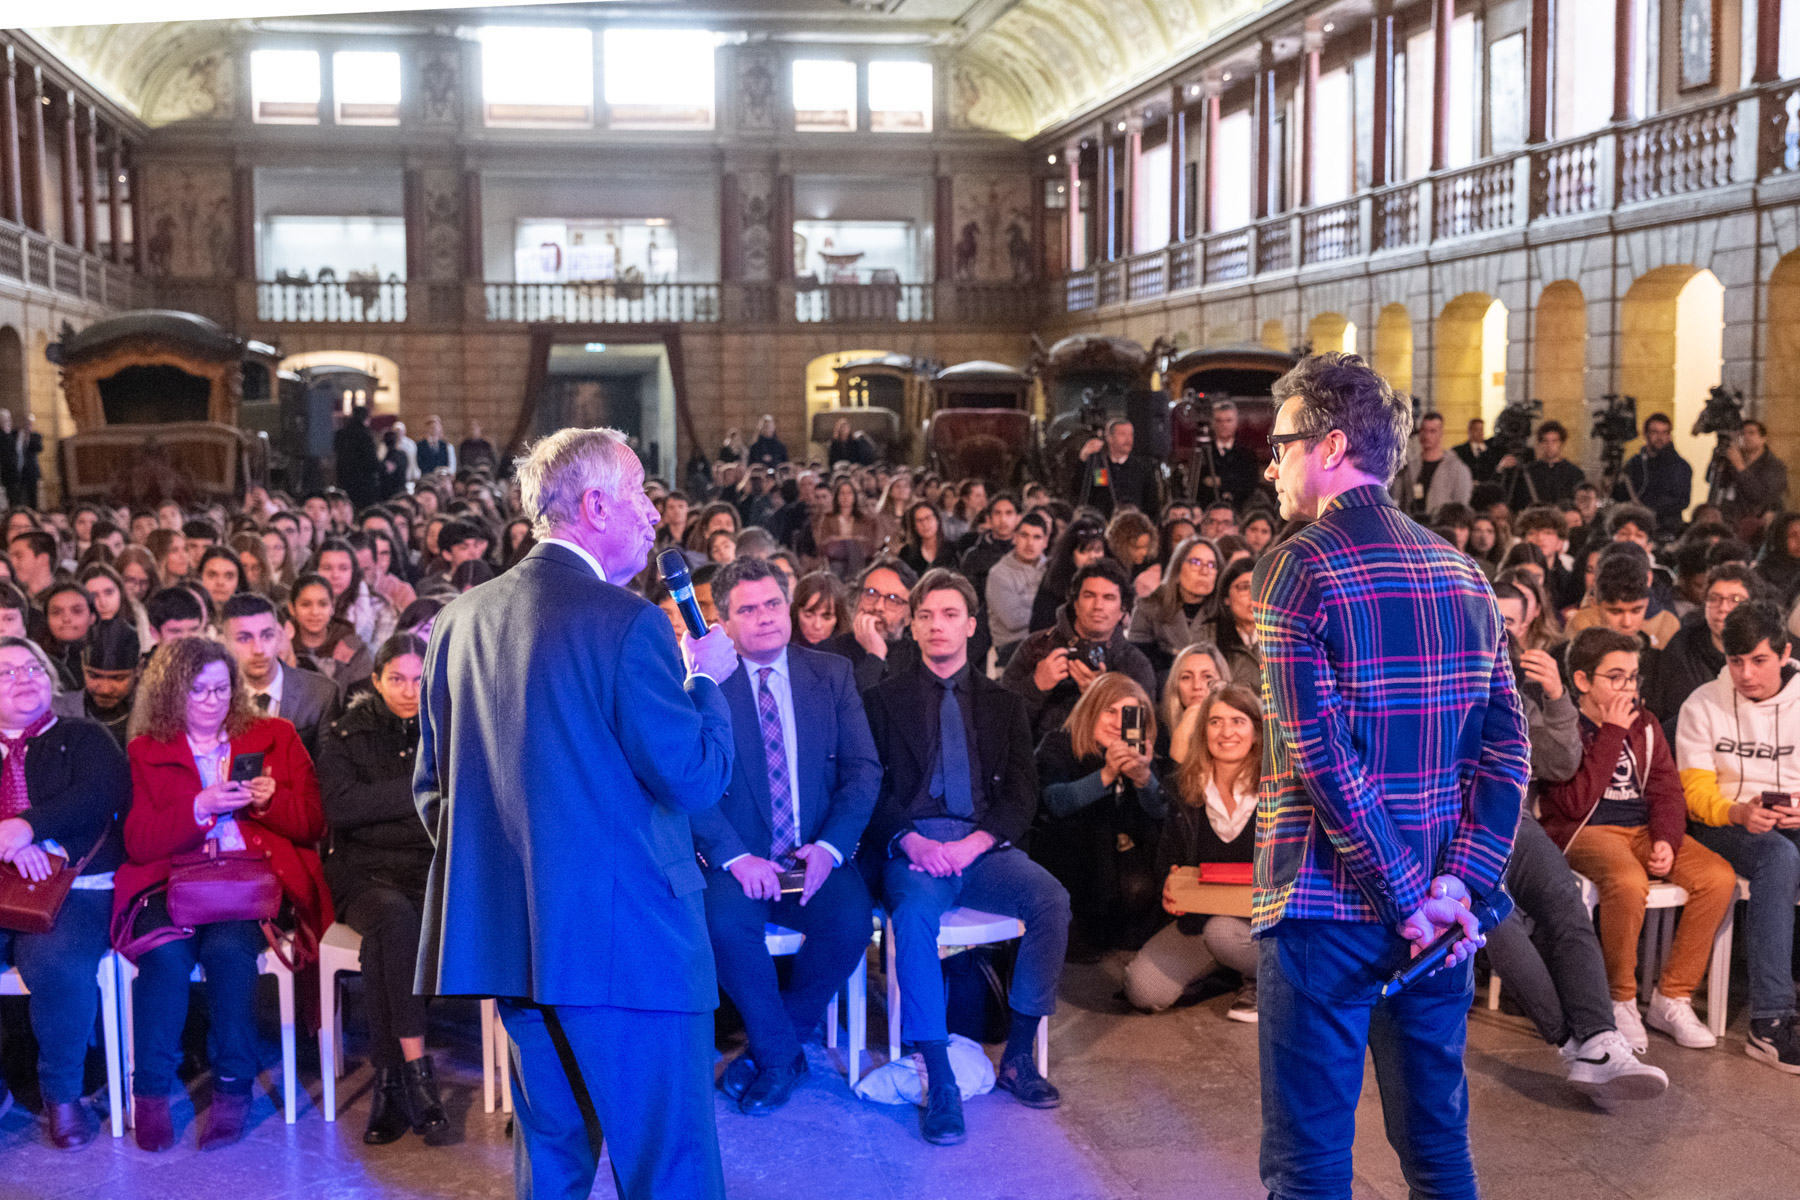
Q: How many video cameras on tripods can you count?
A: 5